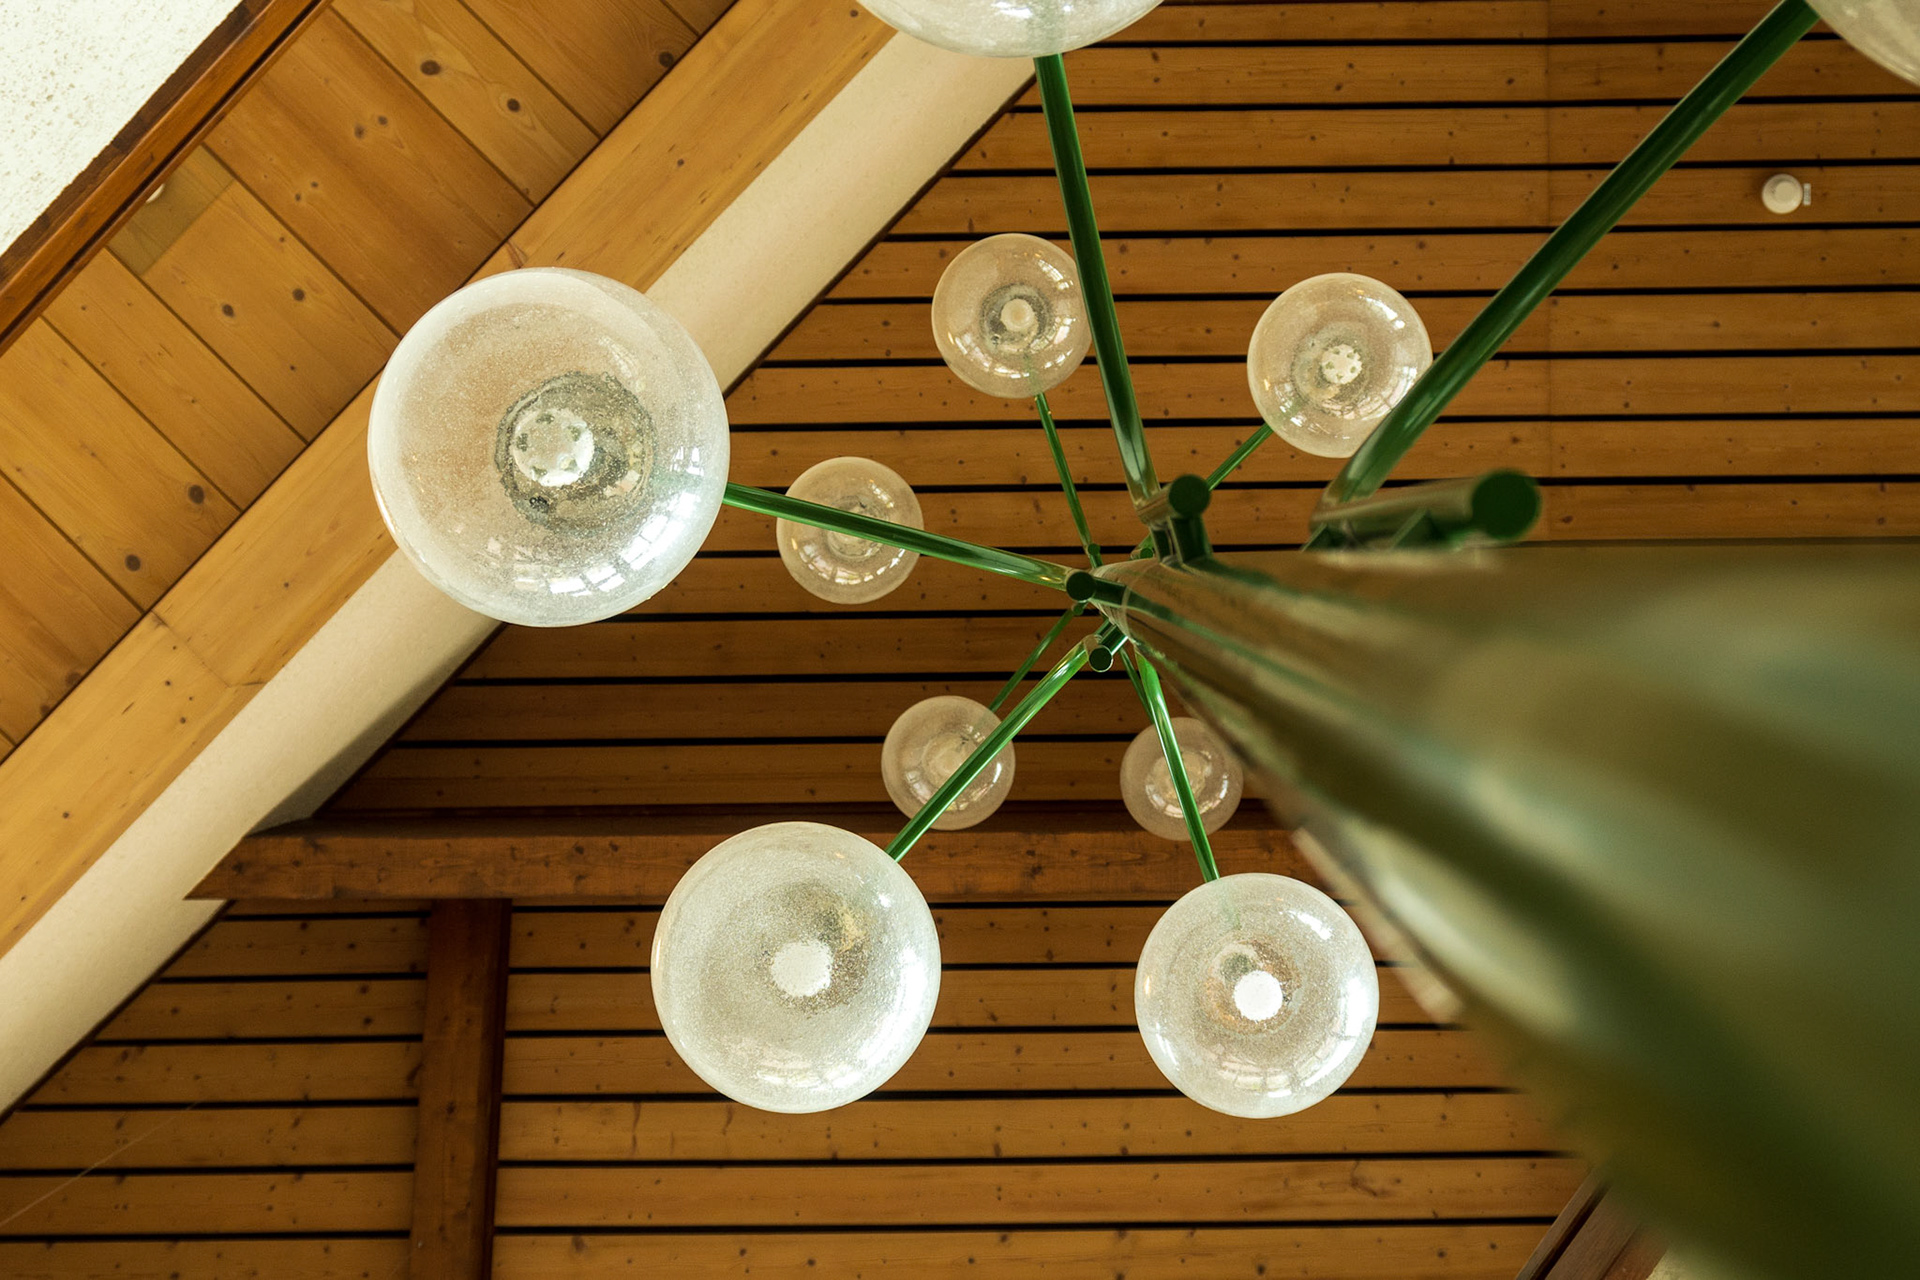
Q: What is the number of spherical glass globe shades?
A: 10